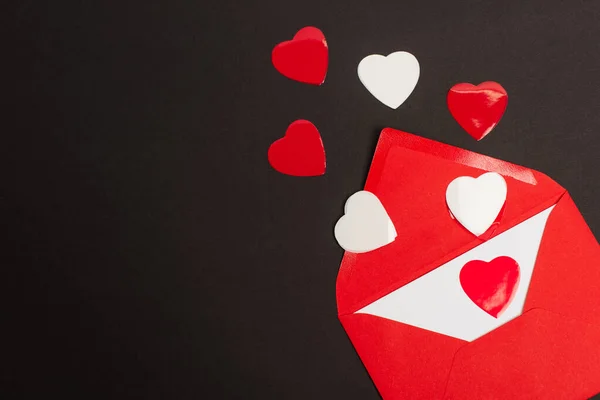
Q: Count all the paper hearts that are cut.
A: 7